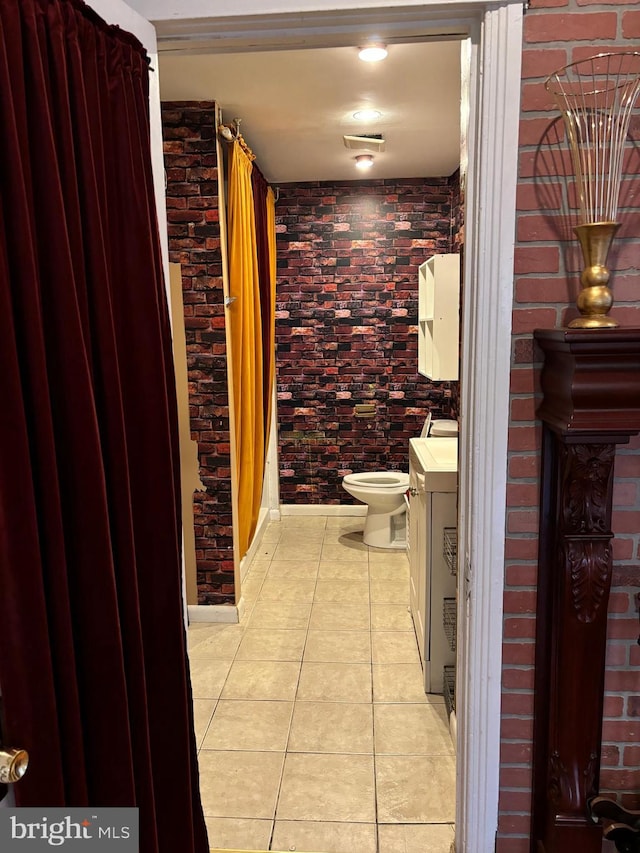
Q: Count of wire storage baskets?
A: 3